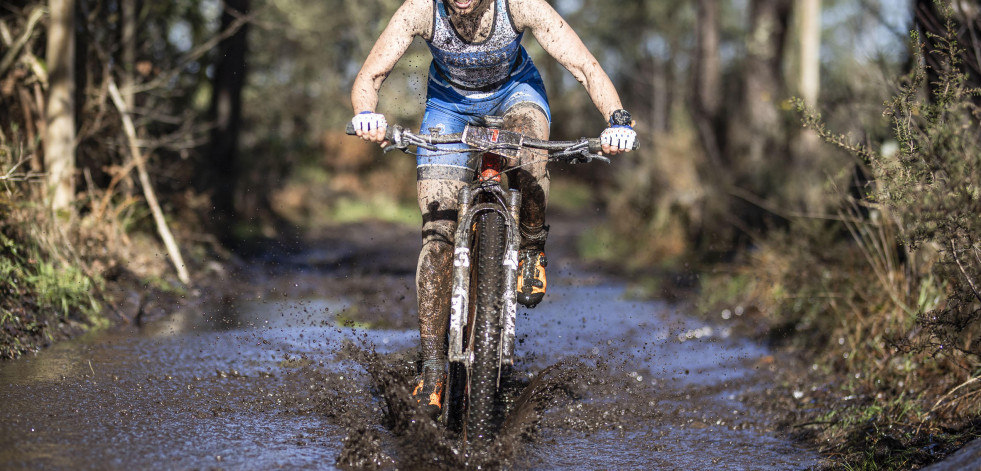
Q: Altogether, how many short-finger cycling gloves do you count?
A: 2